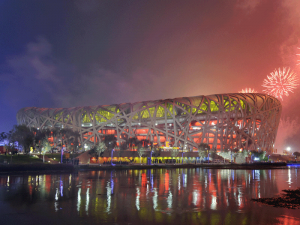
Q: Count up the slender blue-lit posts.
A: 8